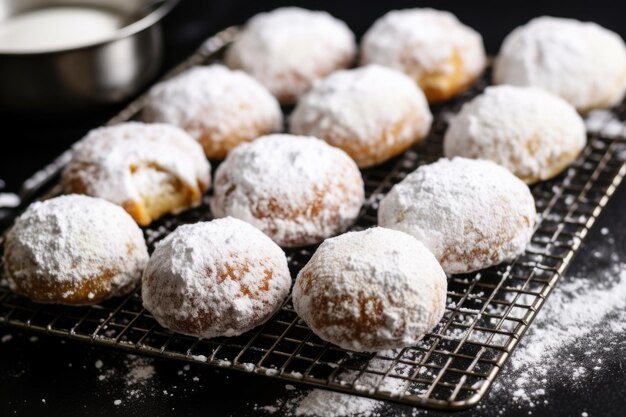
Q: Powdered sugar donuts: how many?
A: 12